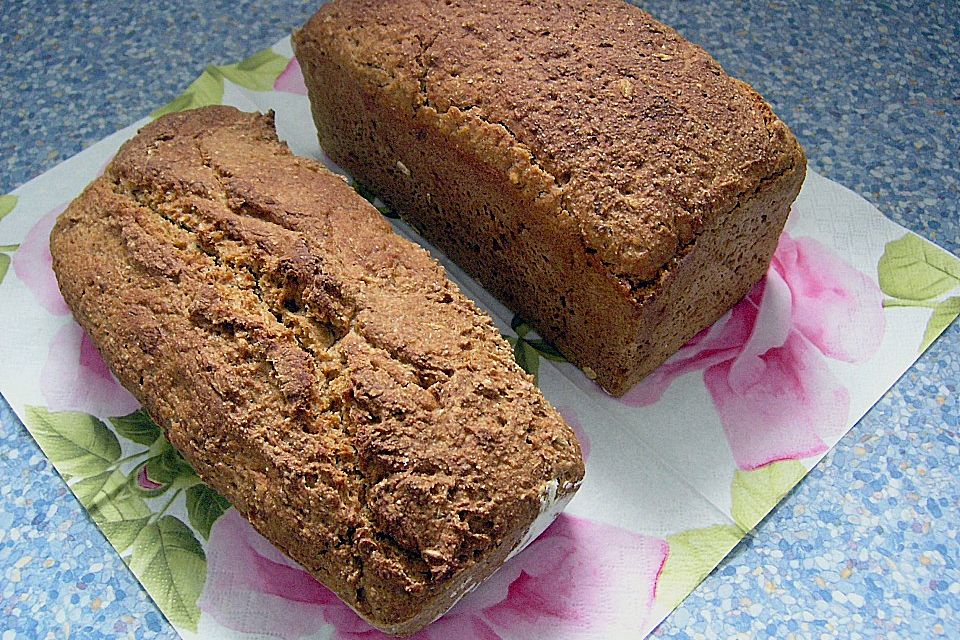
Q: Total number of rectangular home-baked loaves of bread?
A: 2